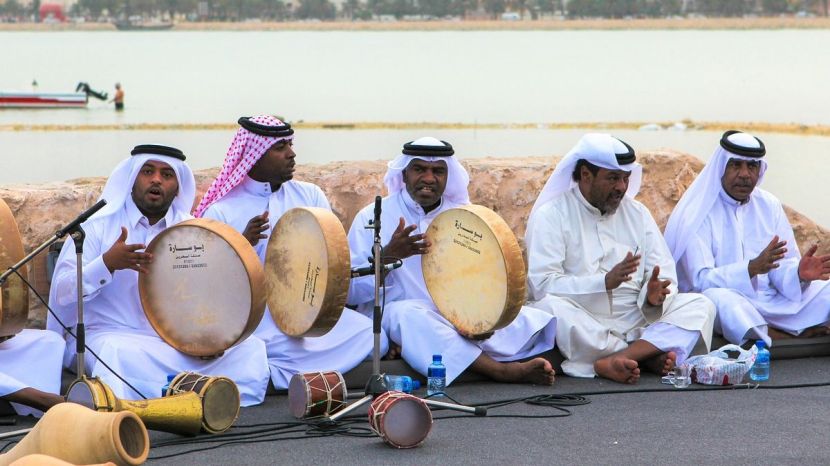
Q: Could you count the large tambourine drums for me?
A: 4